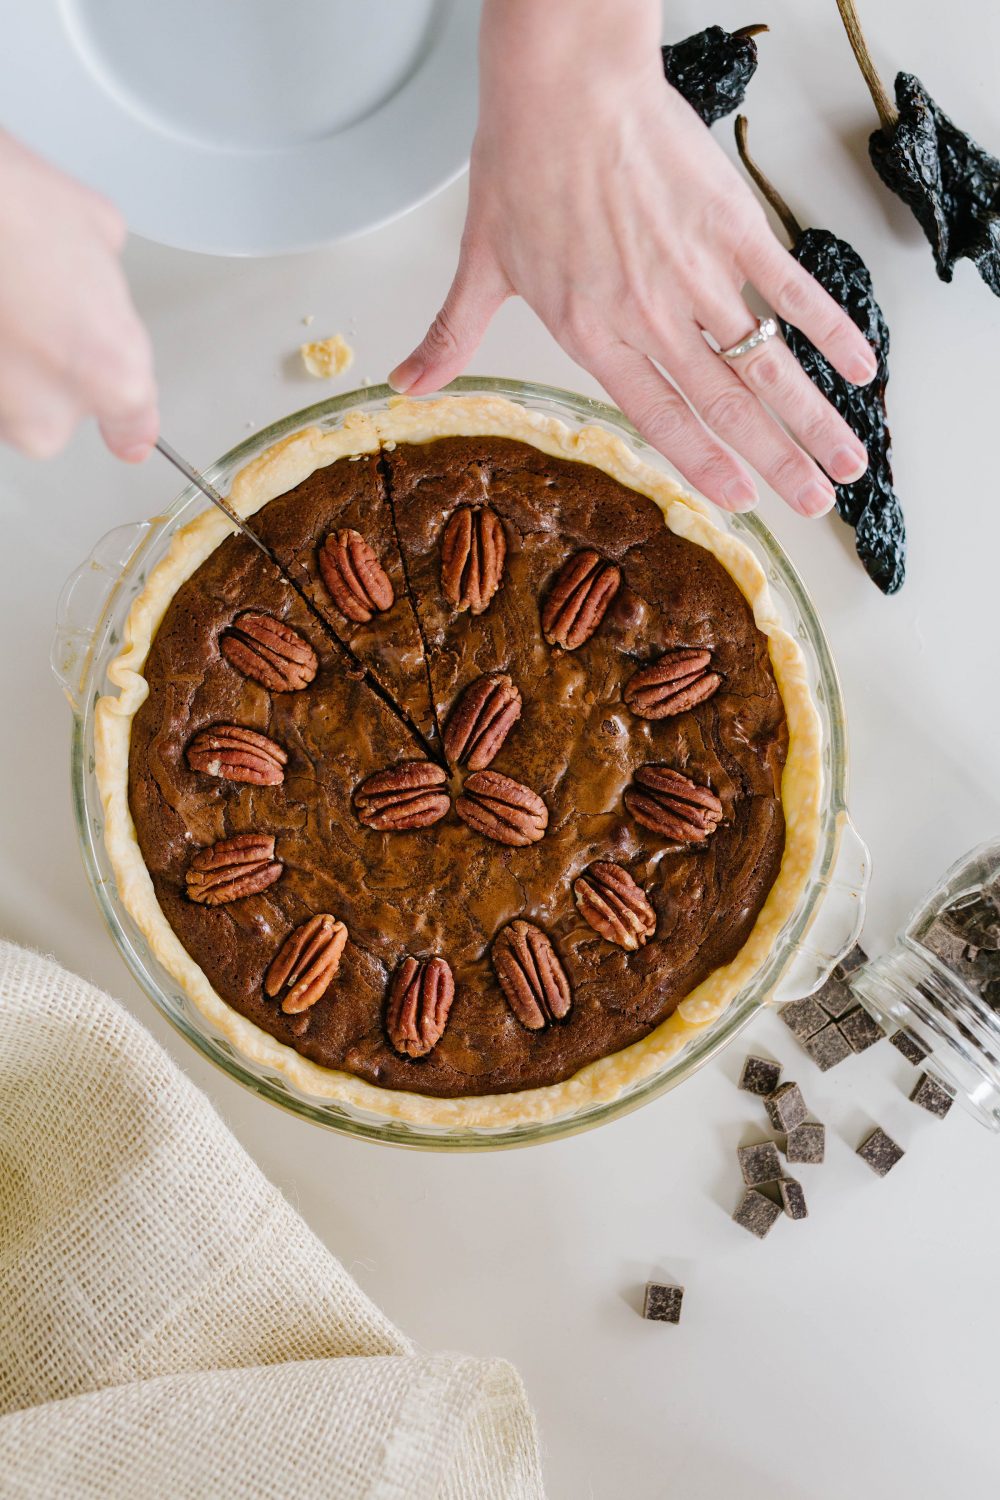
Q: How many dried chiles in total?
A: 3